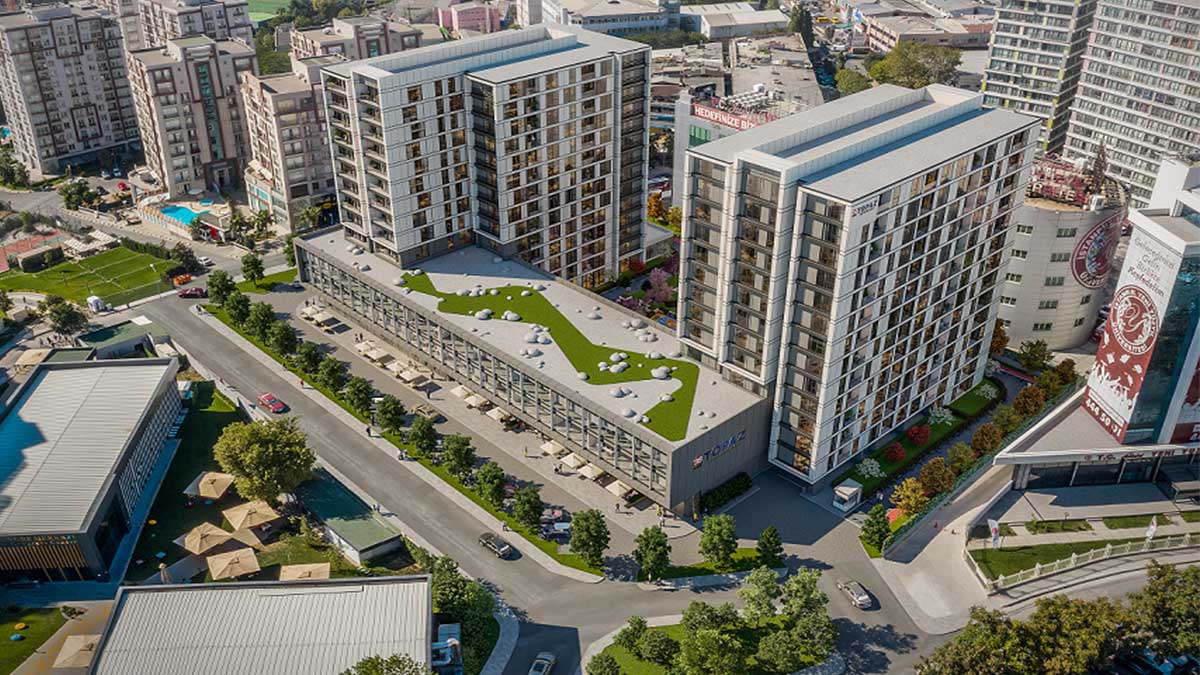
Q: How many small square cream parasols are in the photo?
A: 13